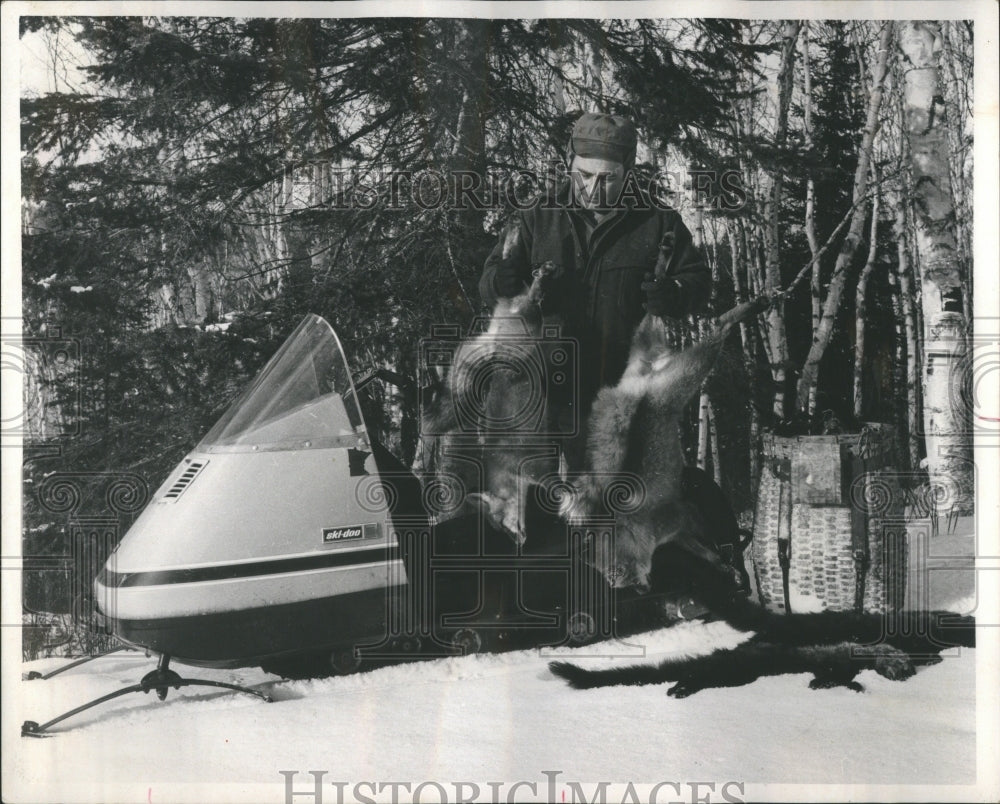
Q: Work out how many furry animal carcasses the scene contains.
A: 4